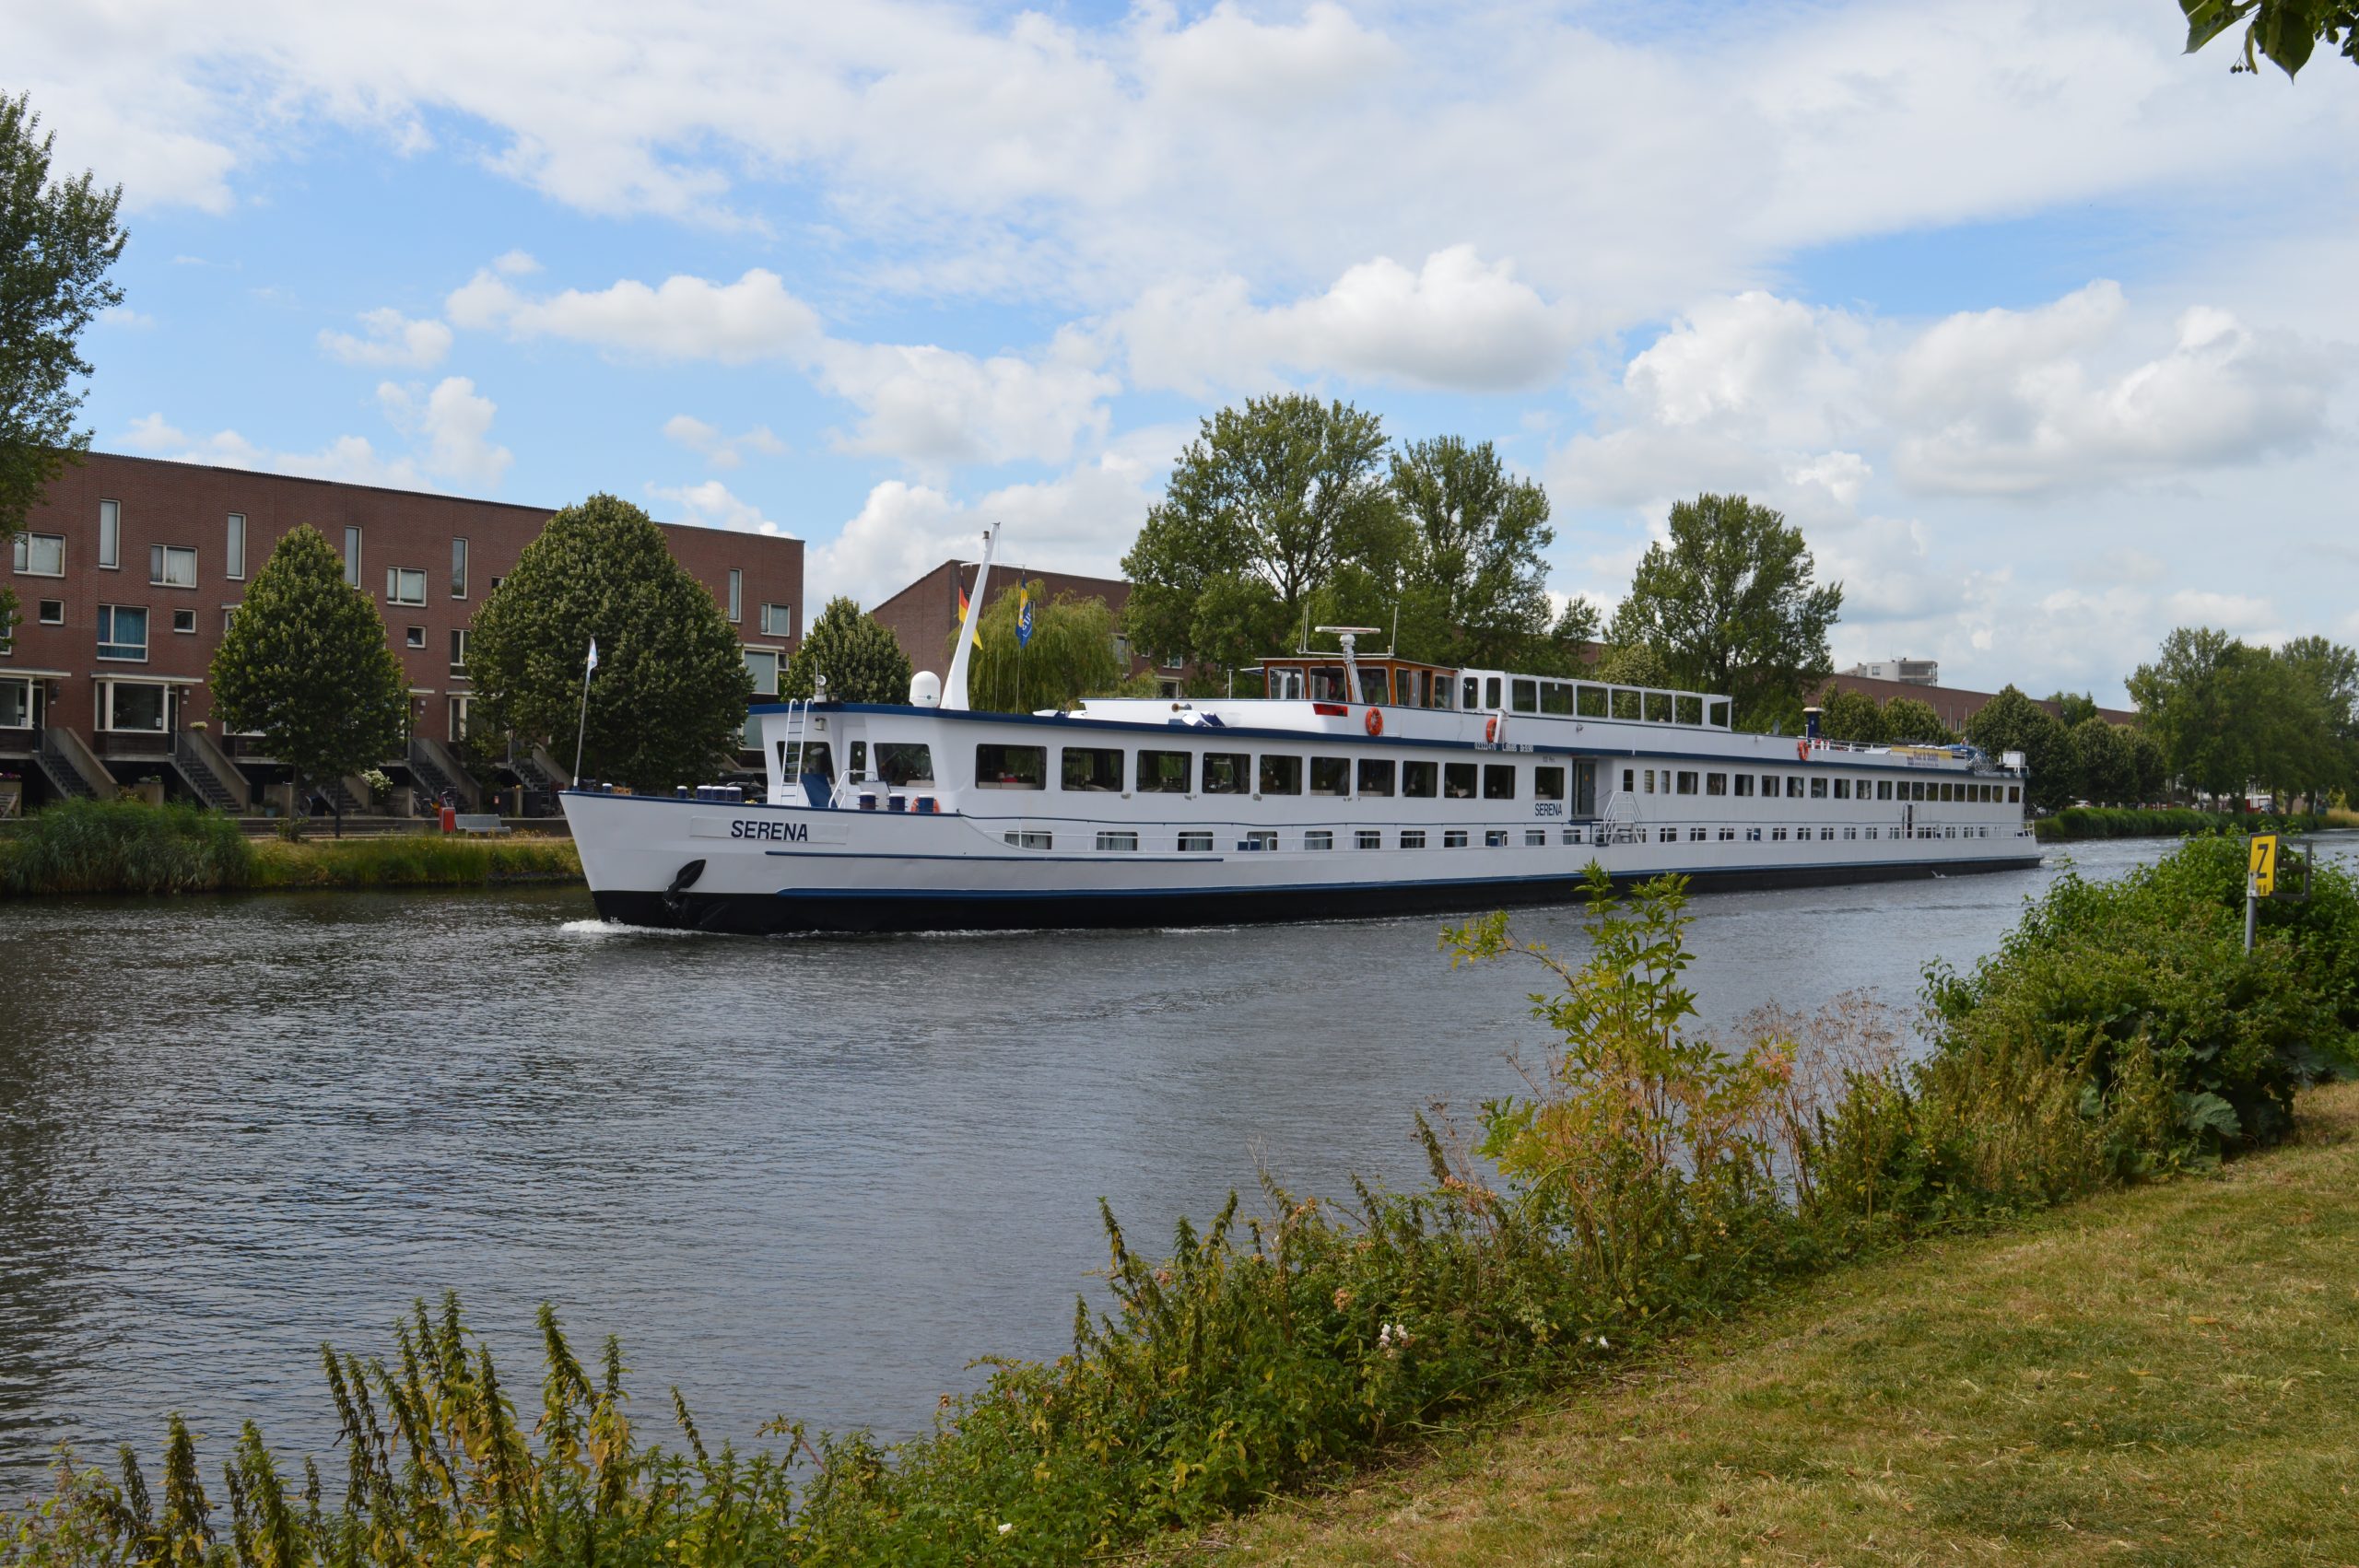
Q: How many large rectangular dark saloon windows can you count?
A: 11